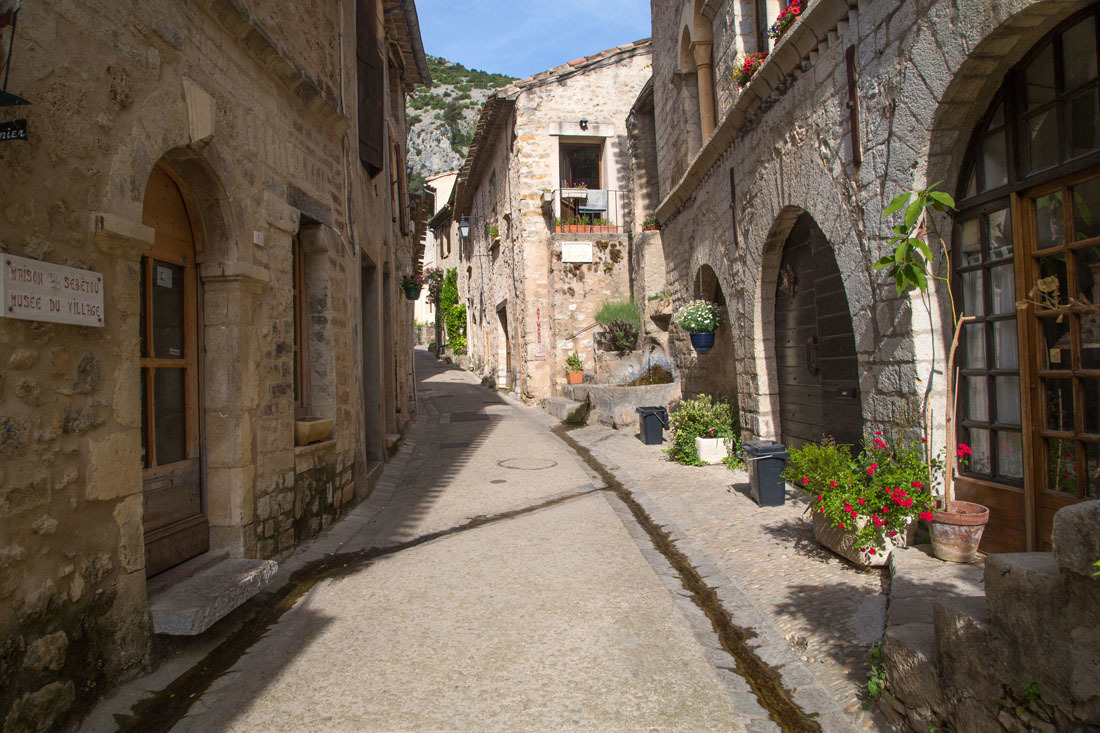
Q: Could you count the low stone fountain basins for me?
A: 1